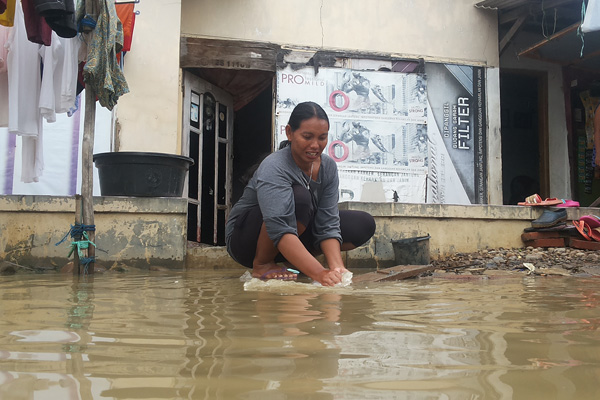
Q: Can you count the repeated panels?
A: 2